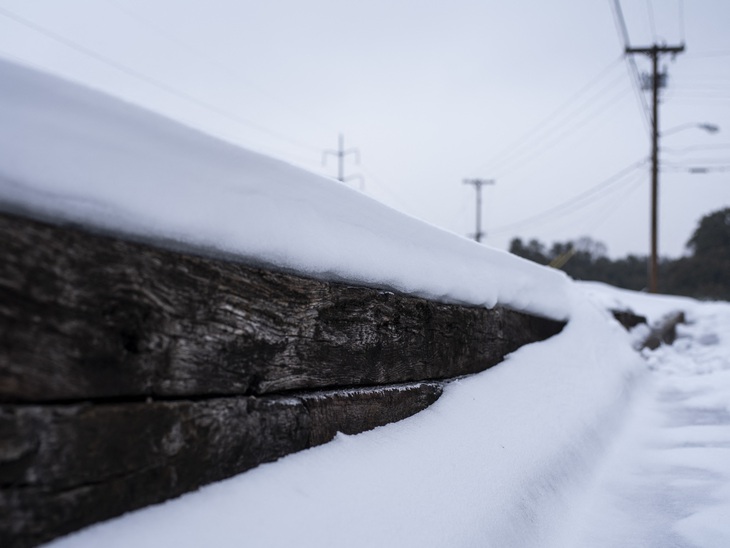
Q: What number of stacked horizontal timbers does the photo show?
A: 2